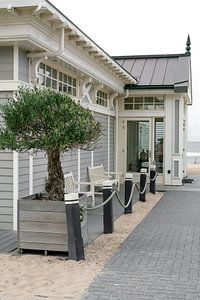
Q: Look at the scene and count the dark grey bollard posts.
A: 5